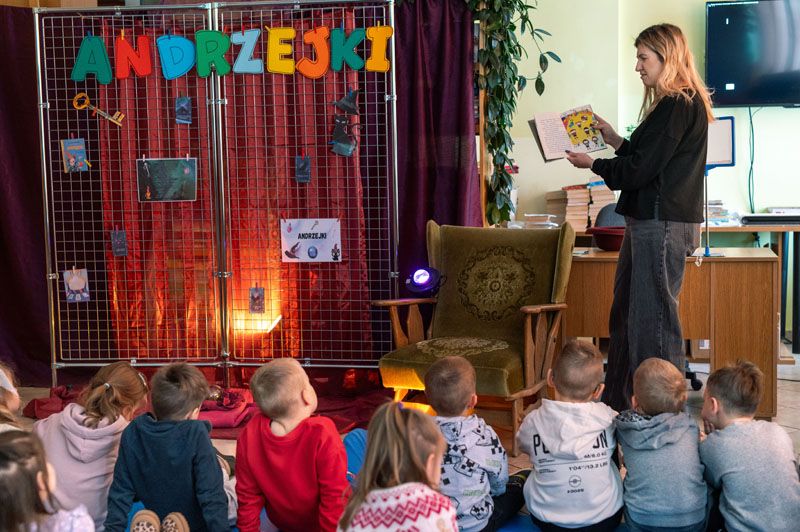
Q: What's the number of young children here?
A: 10